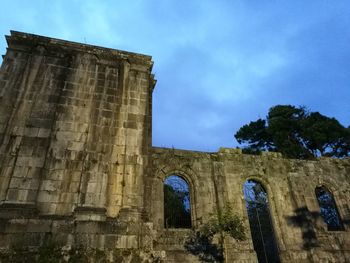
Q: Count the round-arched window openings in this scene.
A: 3